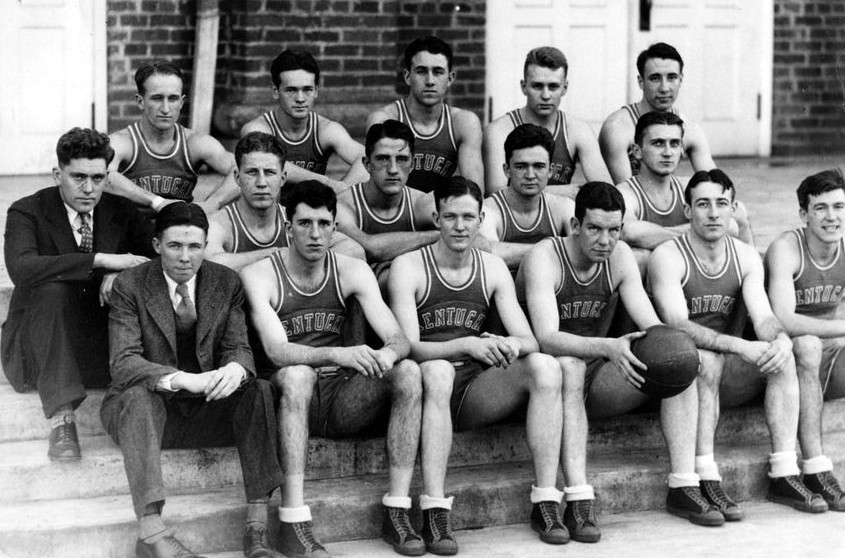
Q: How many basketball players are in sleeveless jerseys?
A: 14